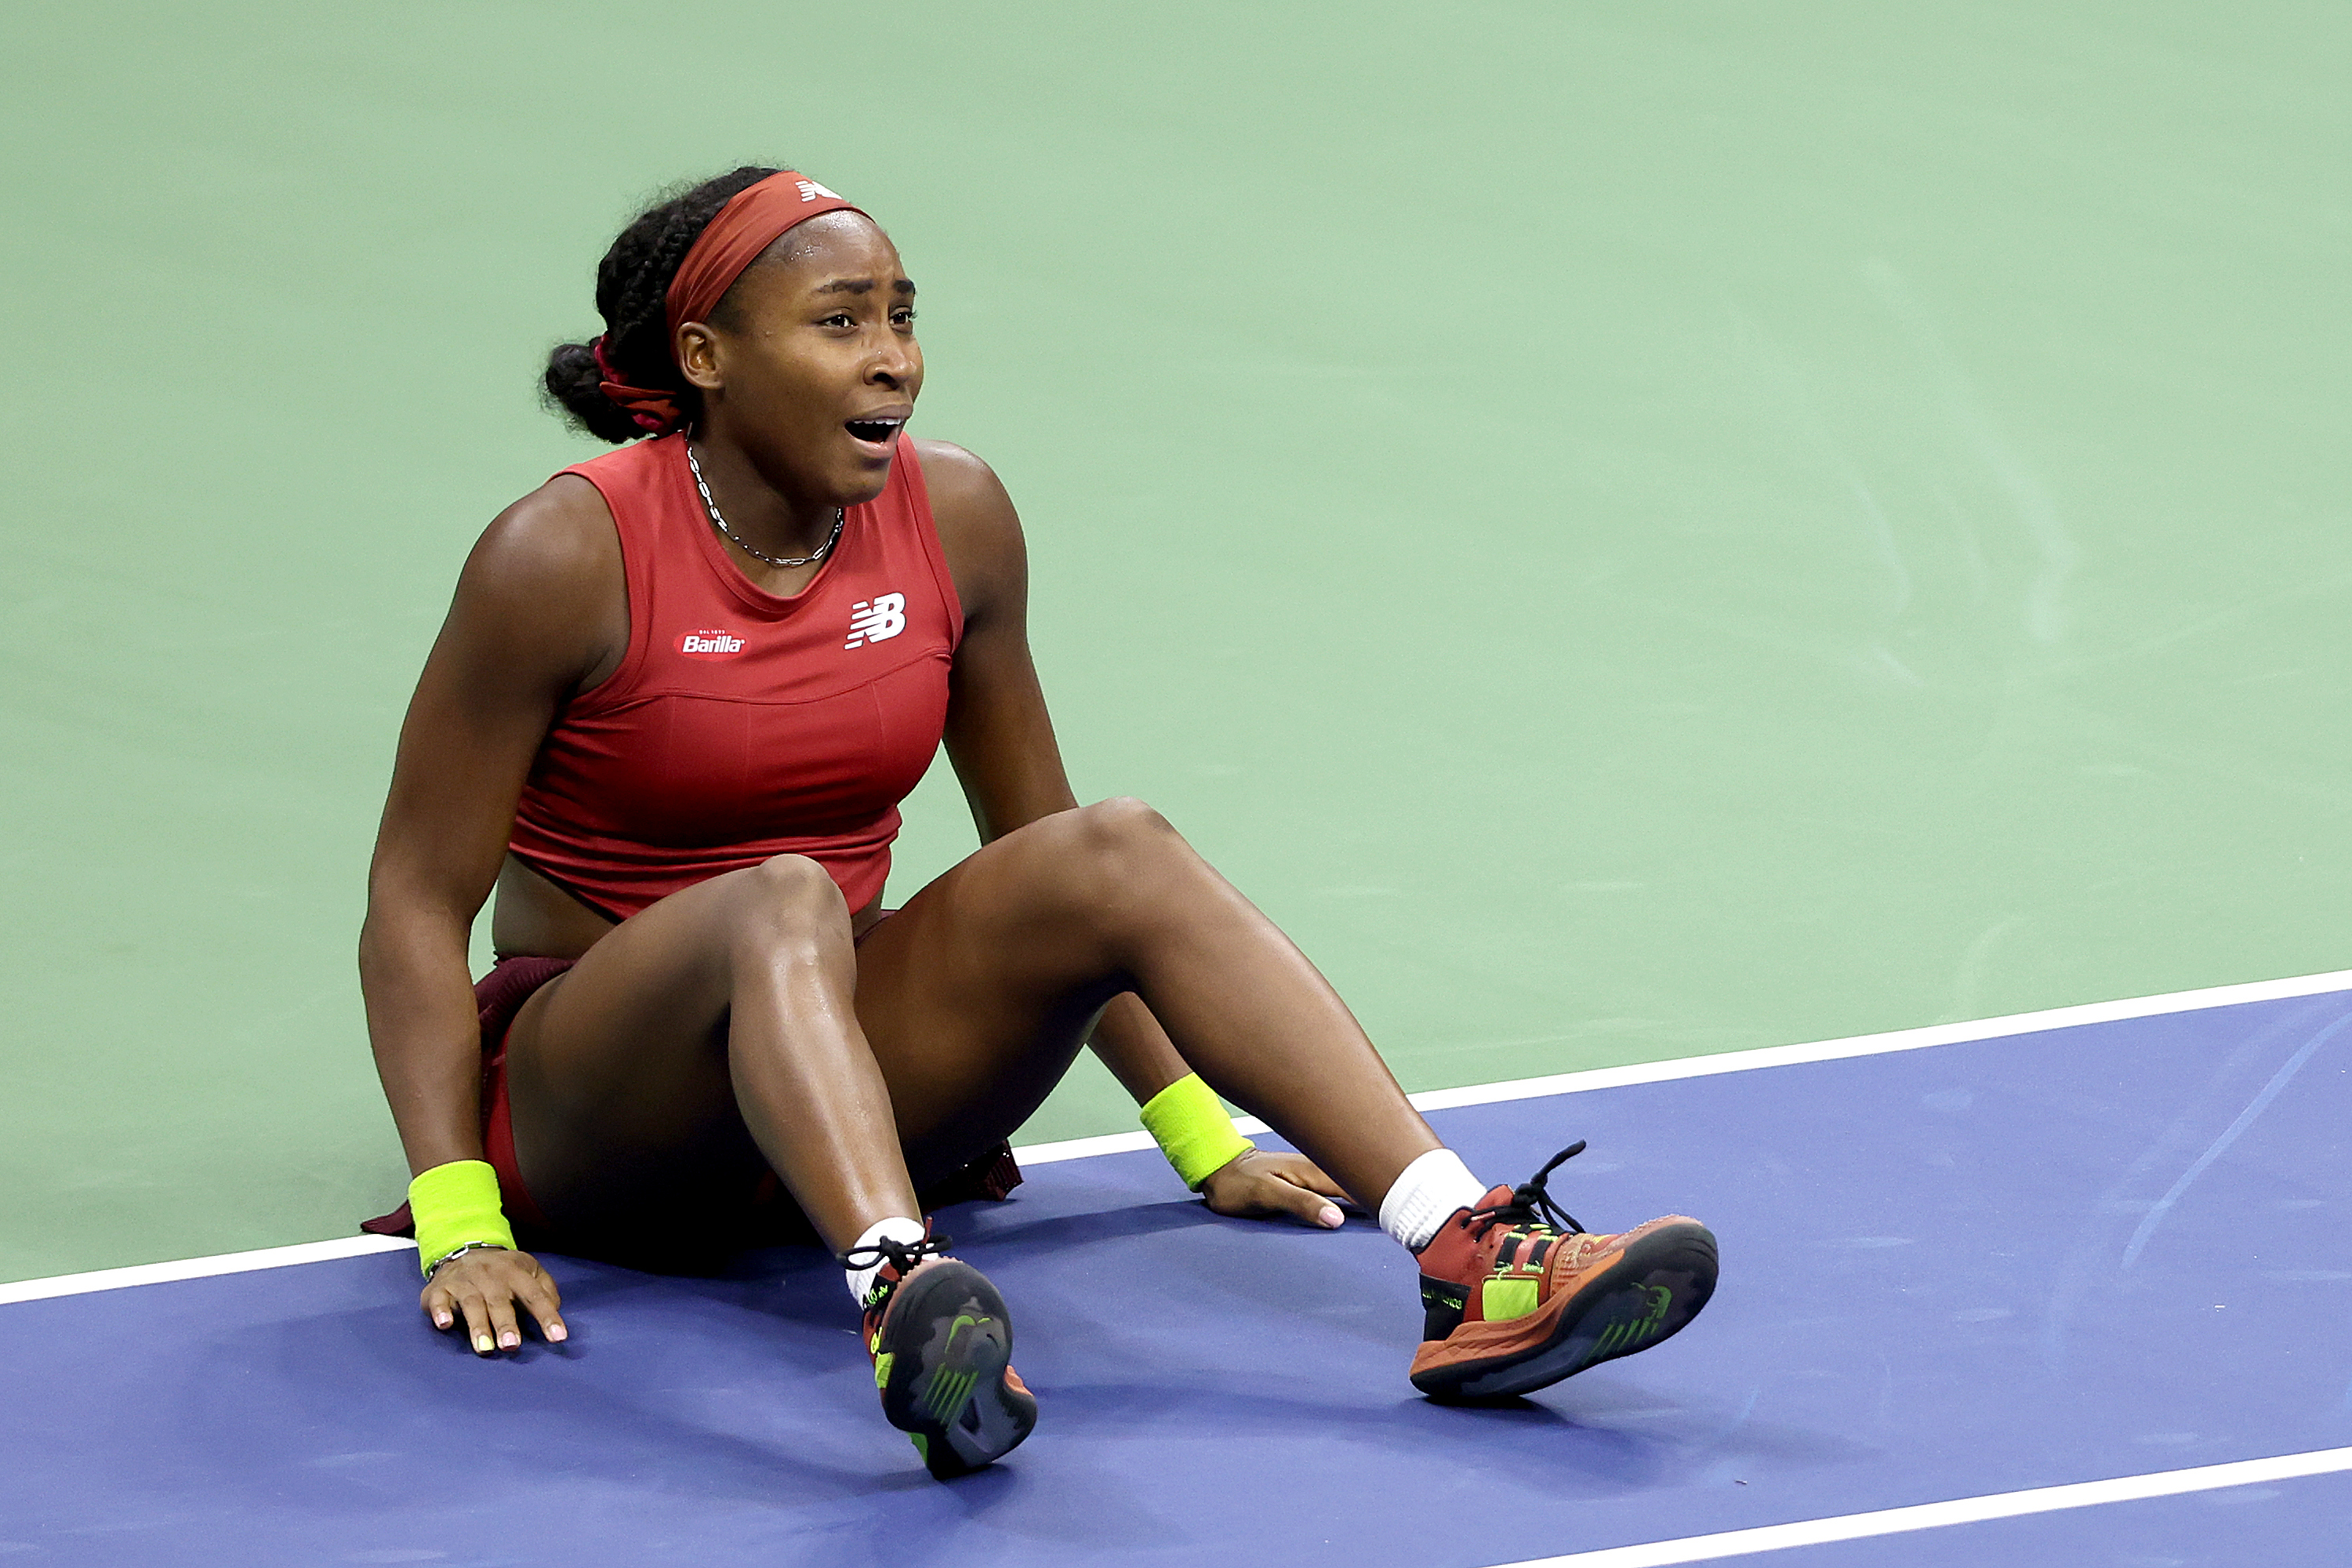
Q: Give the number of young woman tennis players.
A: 1